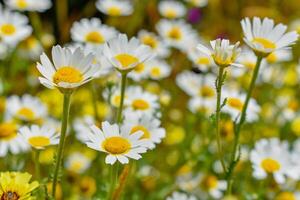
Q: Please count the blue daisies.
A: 0